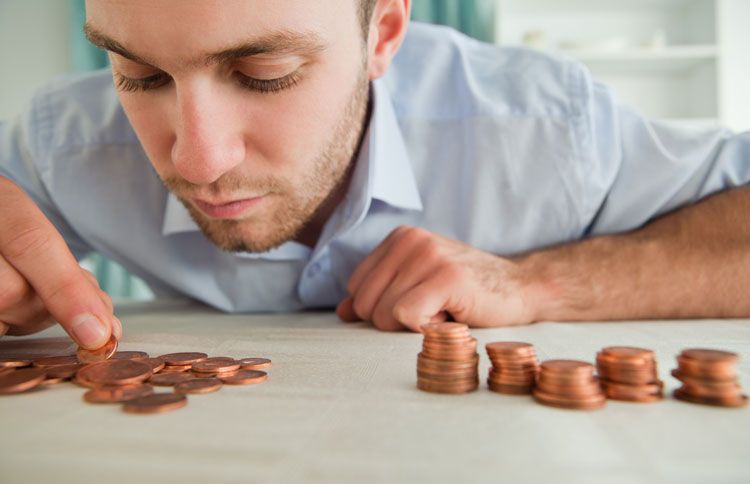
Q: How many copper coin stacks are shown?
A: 5